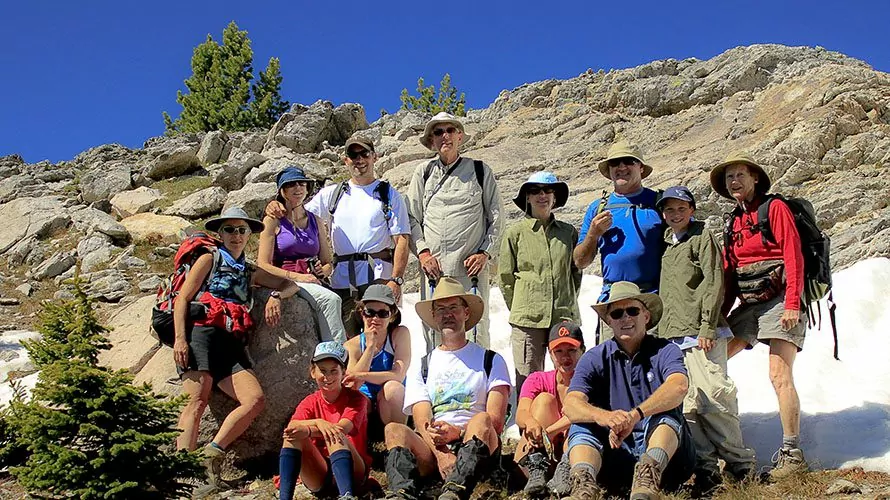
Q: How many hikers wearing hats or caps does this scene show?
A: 13